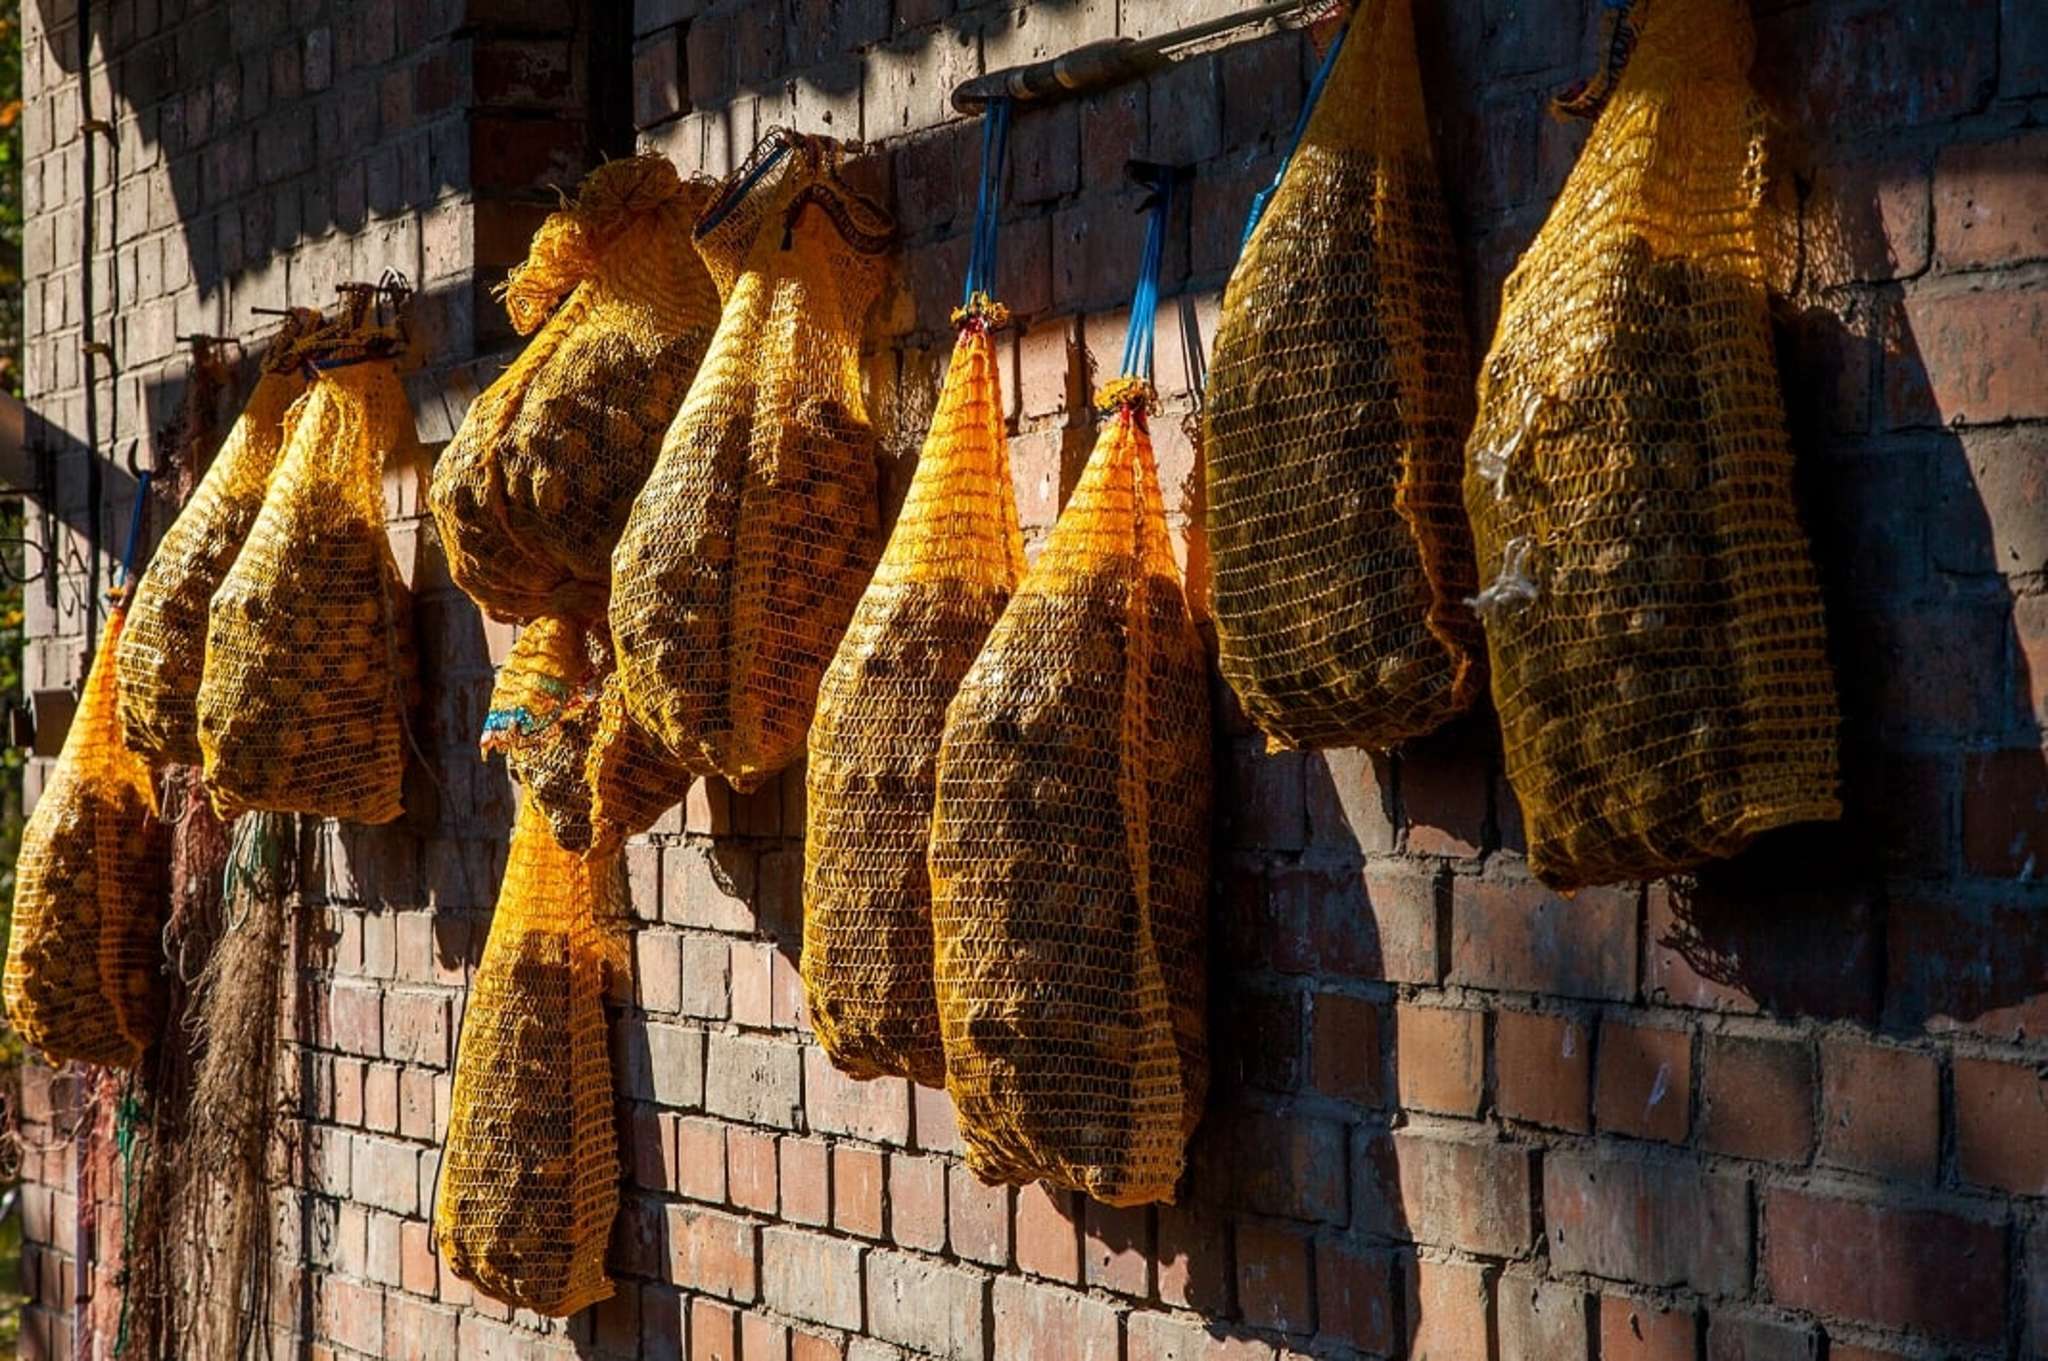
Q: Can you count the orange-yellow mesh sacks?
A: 11